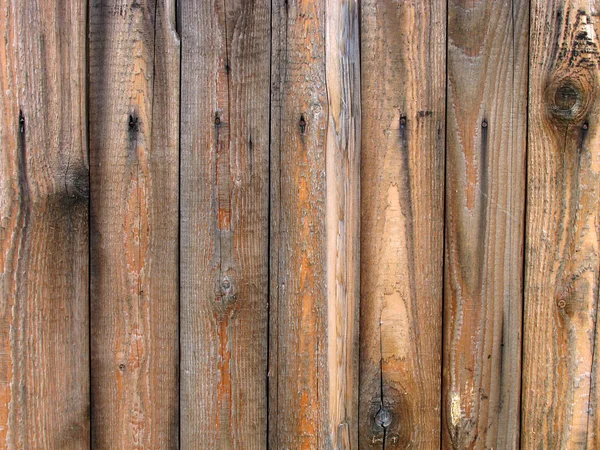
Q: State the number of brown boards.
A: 7